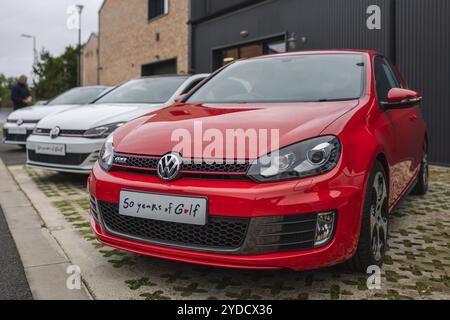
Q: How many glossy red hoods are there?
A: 1